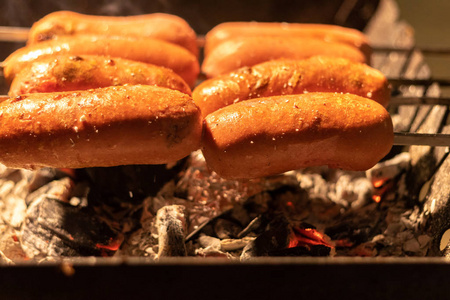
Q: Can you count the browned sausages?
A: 8